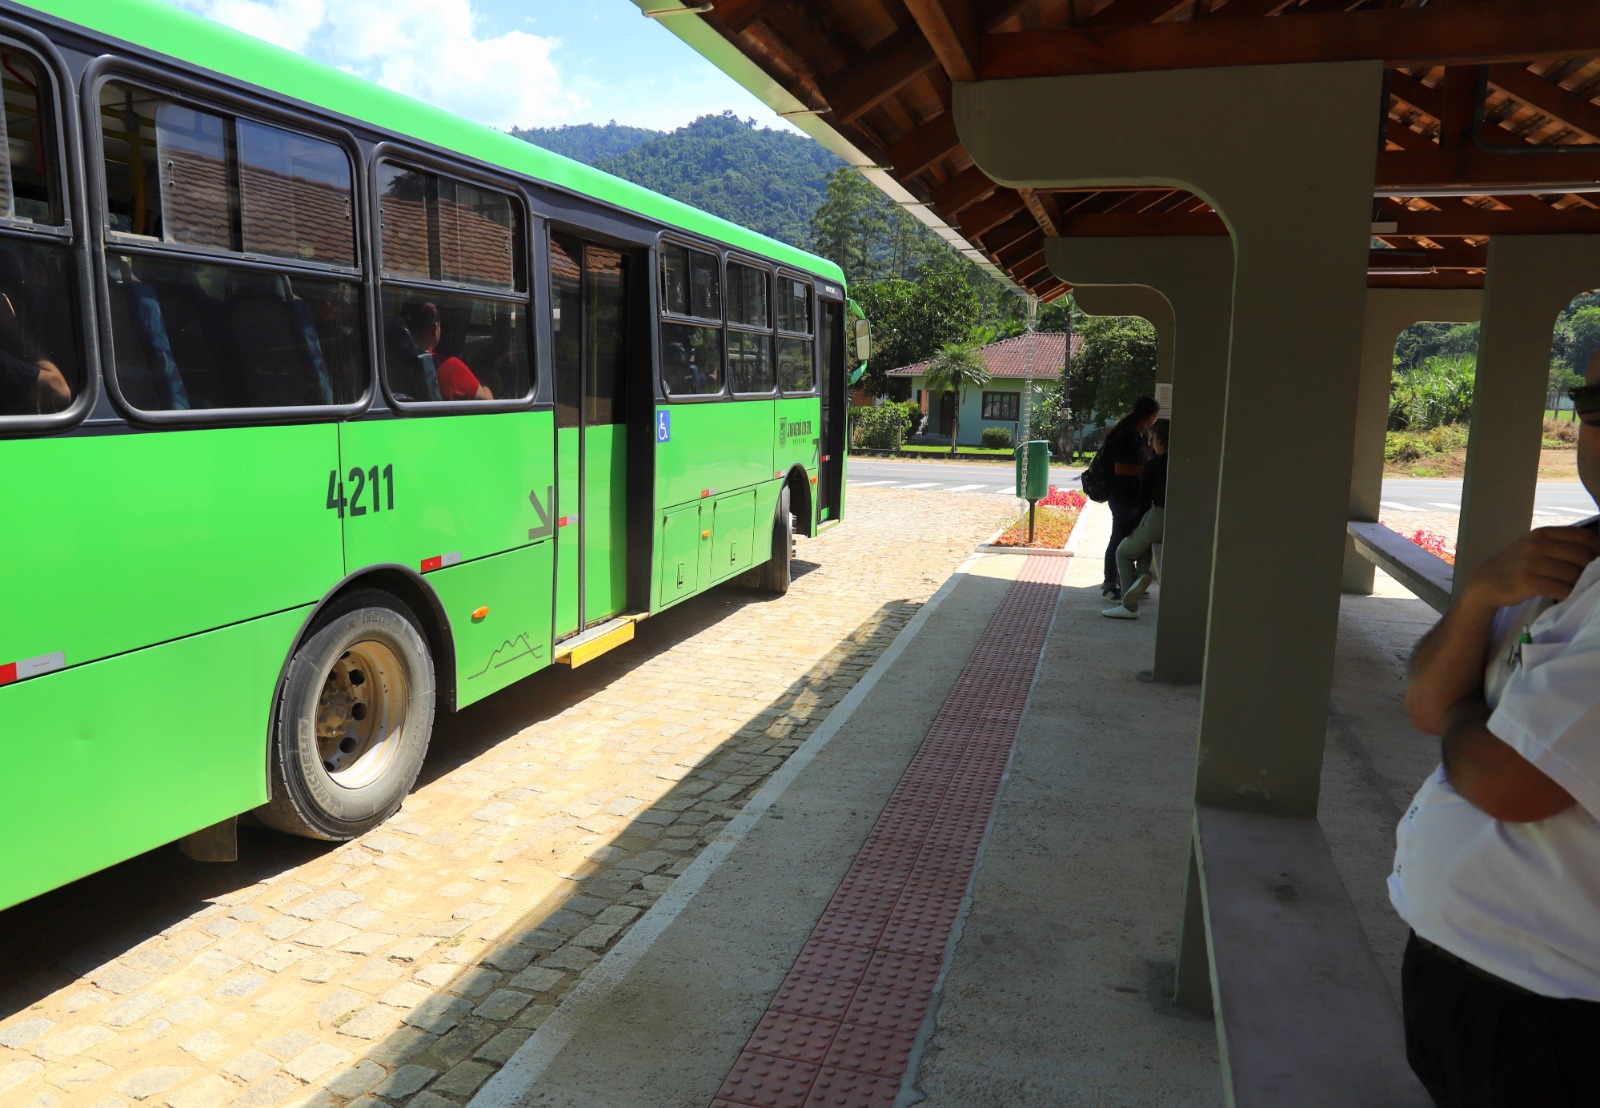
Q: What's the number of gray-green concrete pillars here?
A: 5